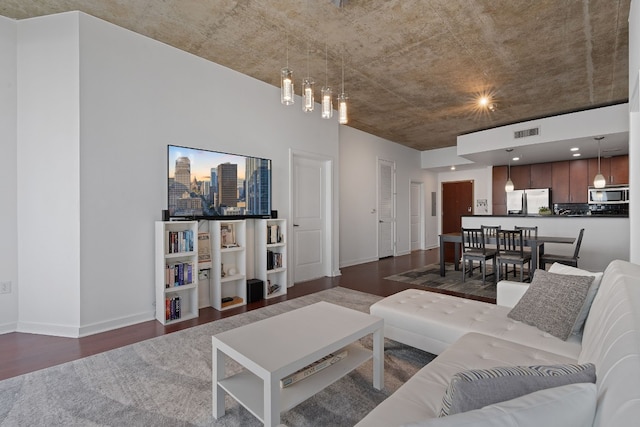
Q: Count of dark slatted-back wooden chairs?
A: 5